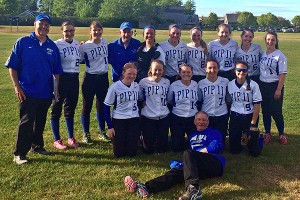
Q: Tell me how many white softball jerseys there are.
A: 12